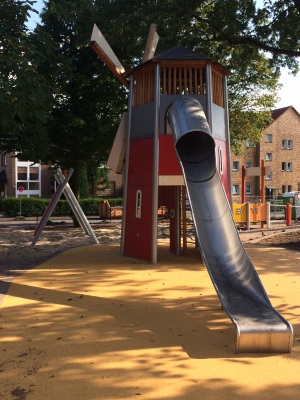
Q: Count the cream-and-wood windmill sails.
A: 3